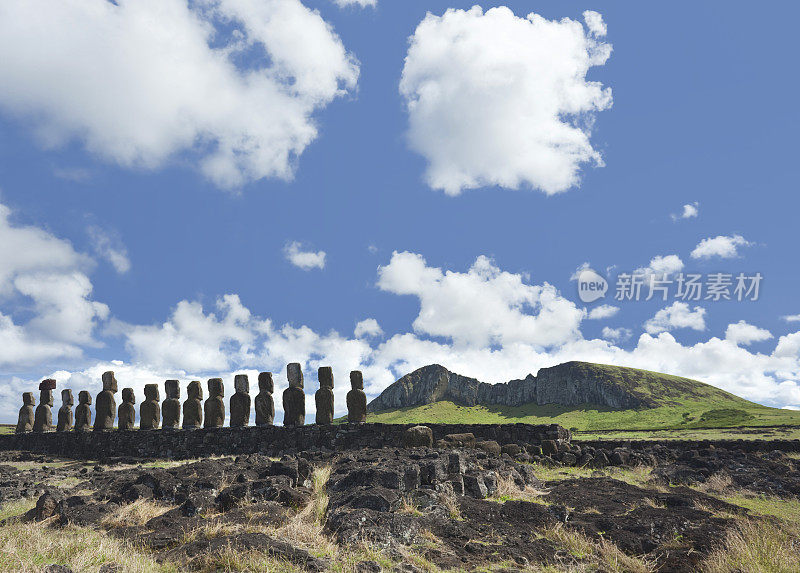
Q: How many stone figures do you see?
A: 15